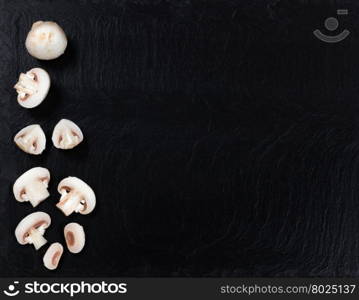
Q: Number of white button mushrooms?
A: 9